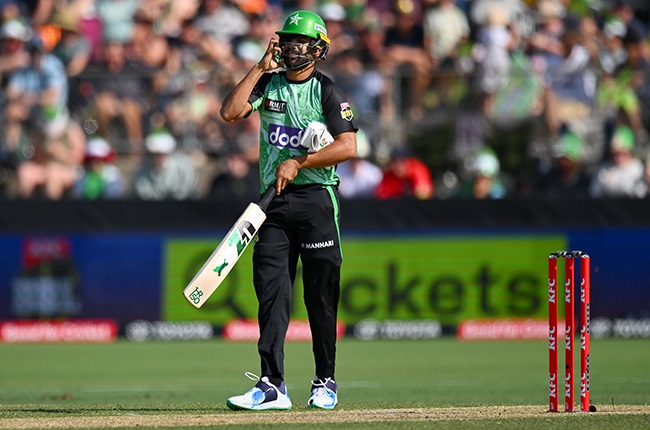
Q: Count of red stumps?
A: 3